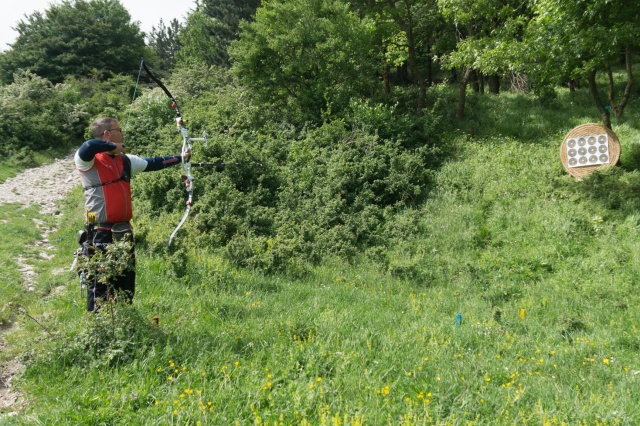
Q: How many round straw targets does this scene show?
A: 1